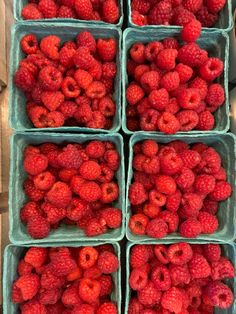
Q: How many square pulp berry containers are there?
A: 8